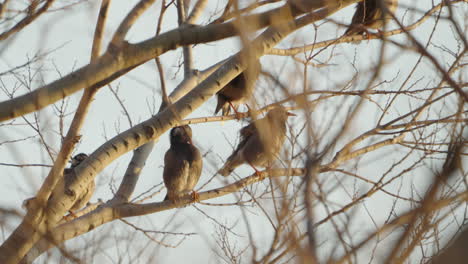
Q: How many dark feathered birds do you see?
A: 5